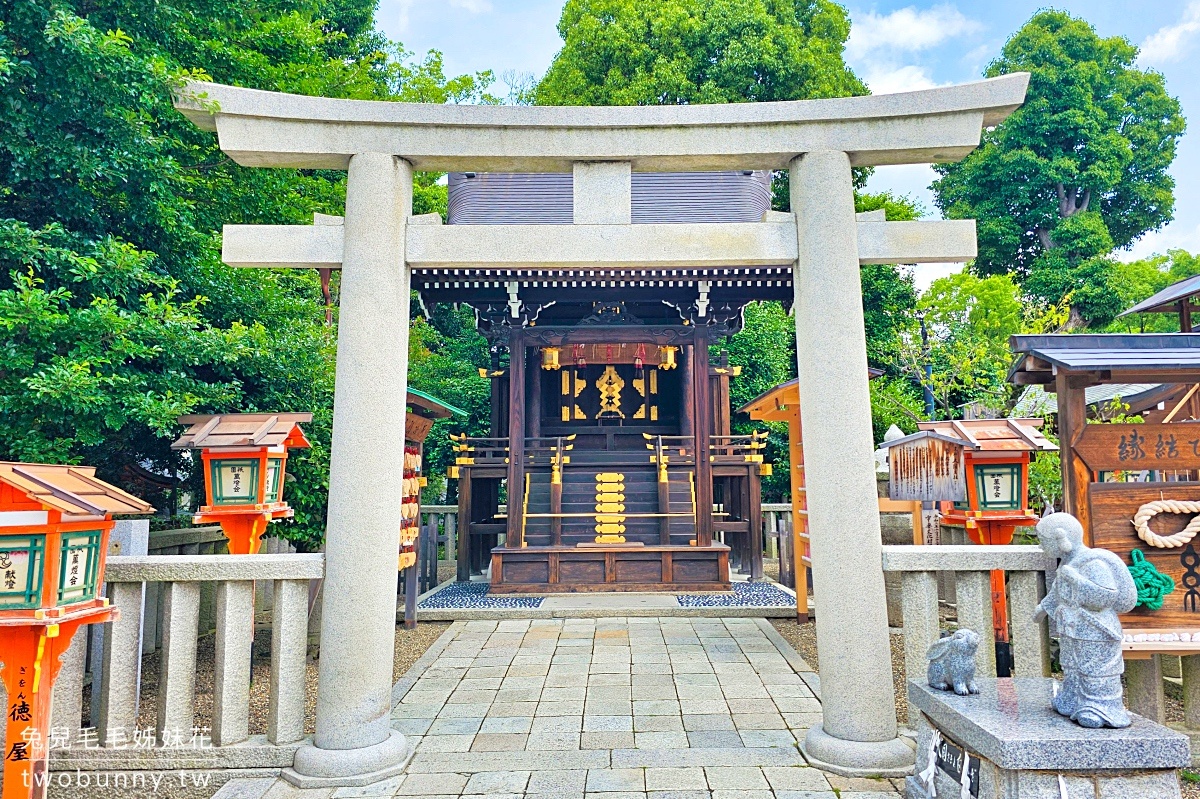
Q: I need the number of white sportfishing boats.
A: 0